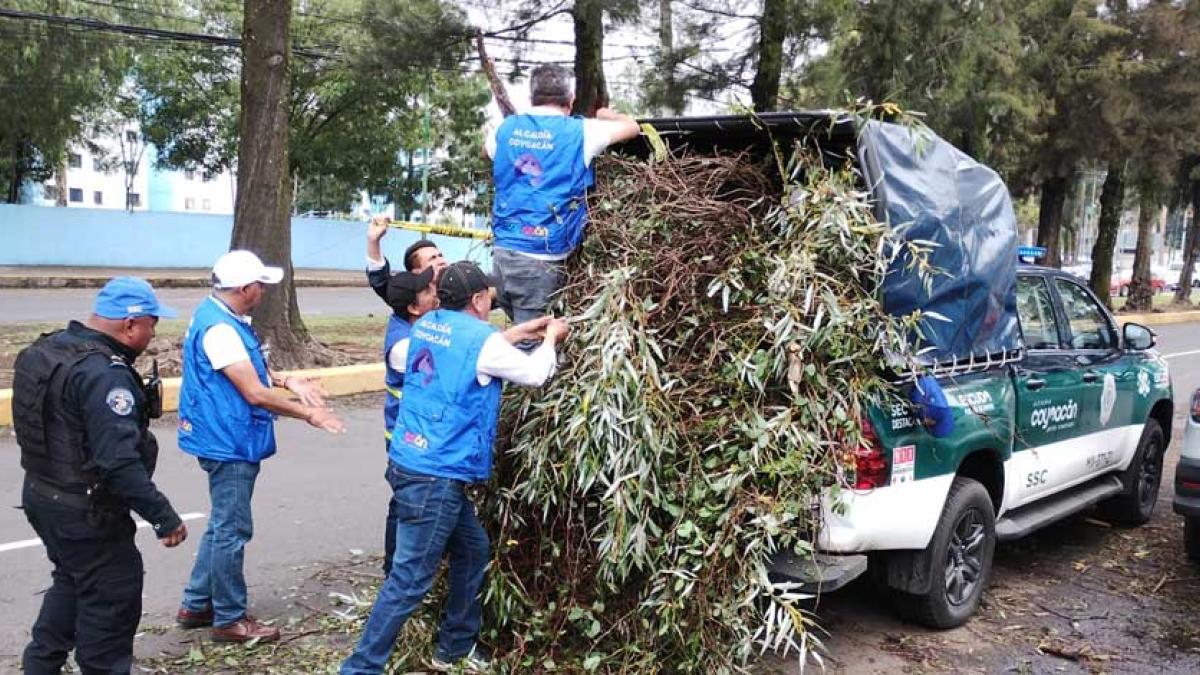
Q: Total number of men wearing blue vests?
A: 4